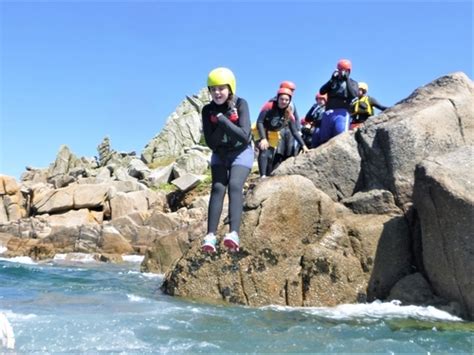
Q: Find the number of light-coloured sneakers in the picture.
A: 2